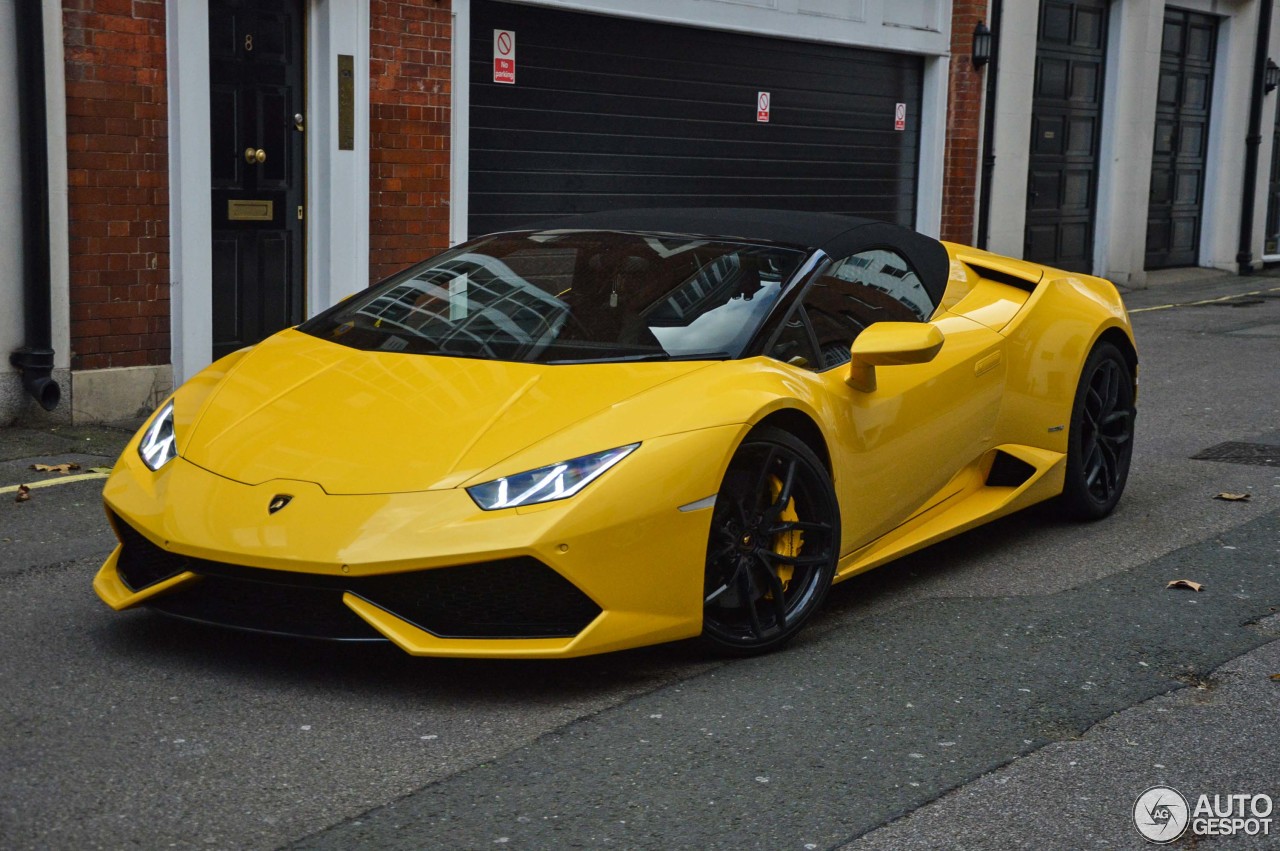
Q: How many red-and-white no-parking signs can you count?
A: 3